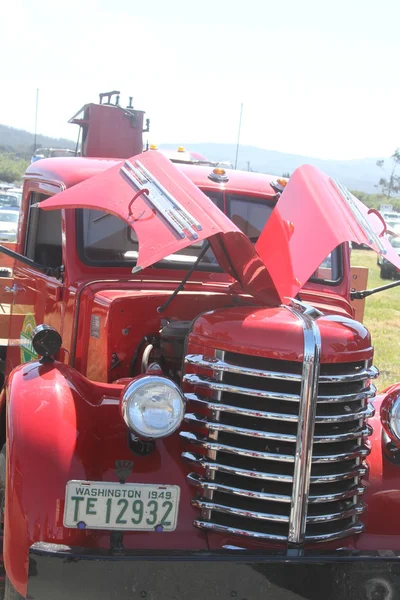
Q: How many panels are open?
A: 2